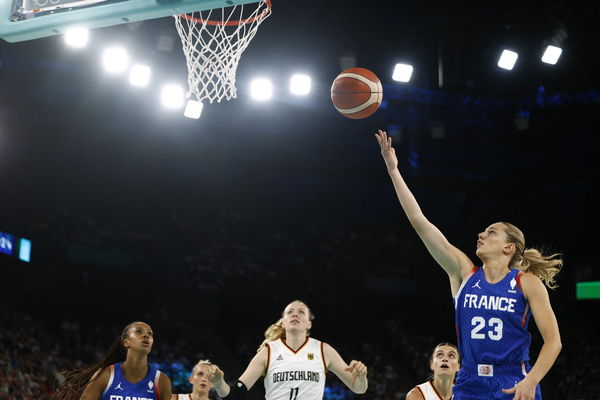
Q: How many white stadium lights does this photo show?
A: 10